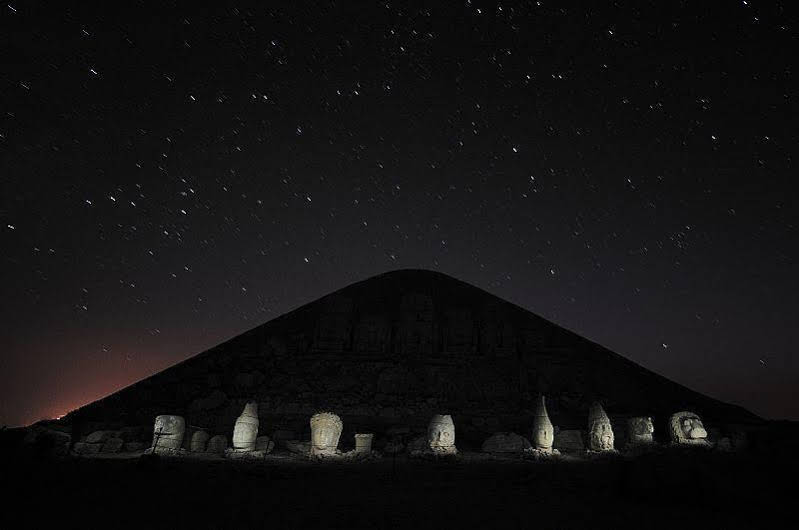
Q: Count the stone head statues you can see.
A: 8